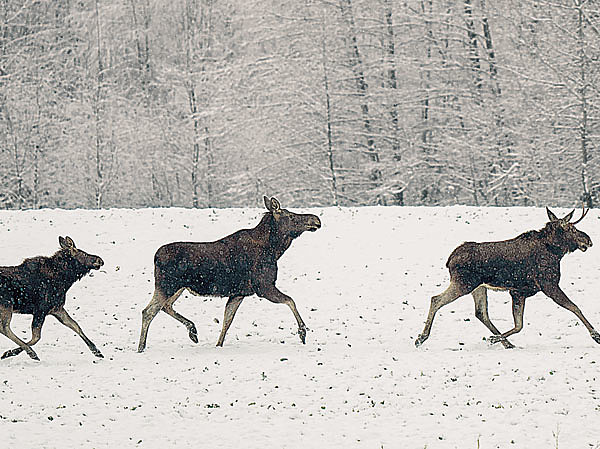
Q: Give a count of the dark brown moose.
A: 3